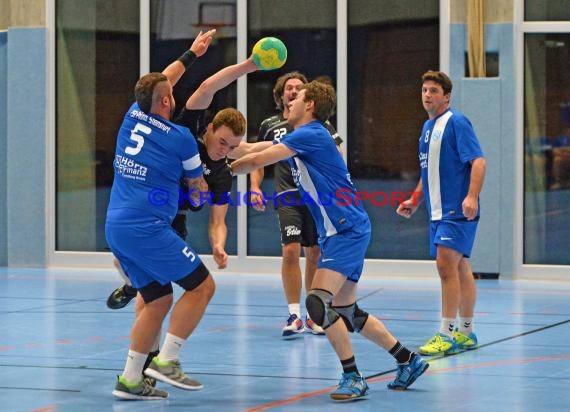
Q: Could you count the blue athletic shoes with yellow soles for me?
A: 2